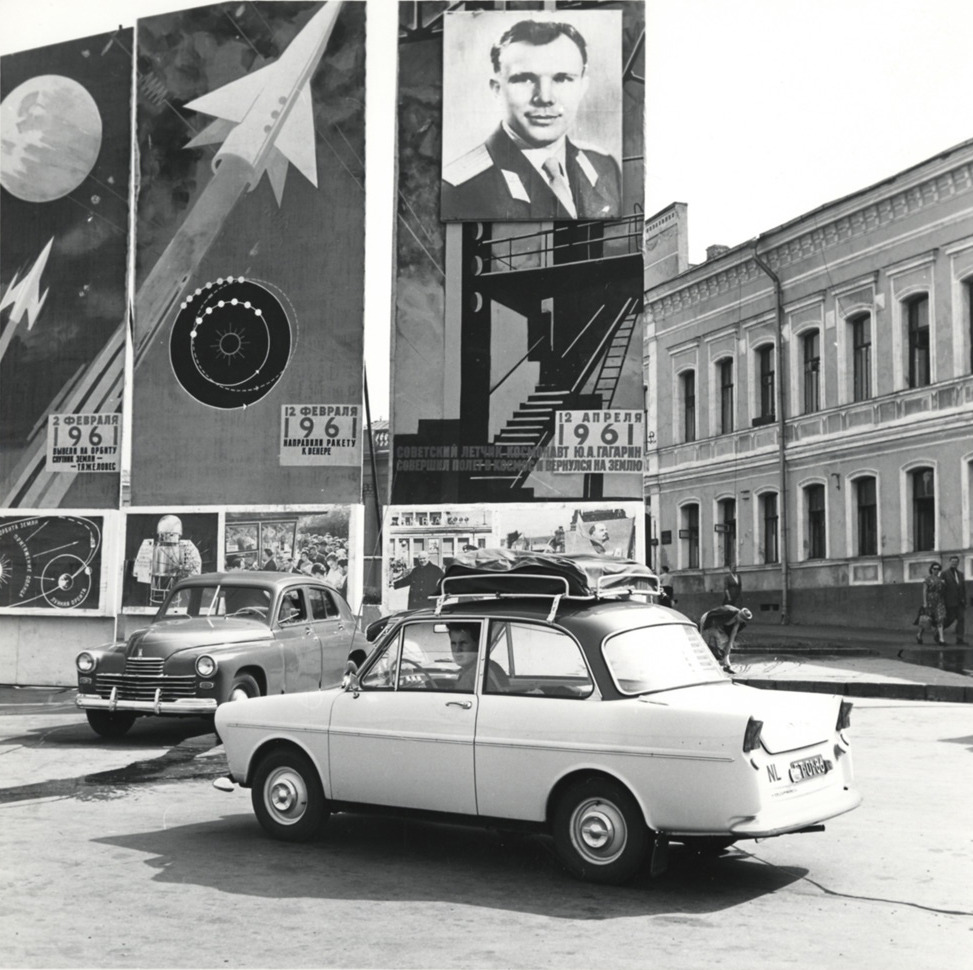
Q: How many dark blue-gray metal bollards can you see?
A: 0